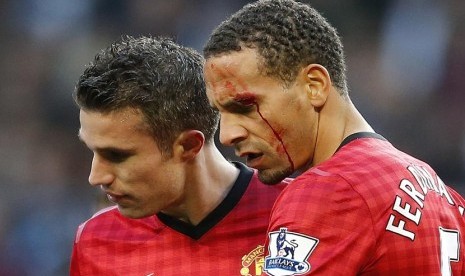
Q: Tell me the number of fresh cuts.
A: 1